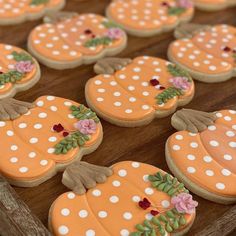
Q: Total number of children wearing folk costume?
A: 0